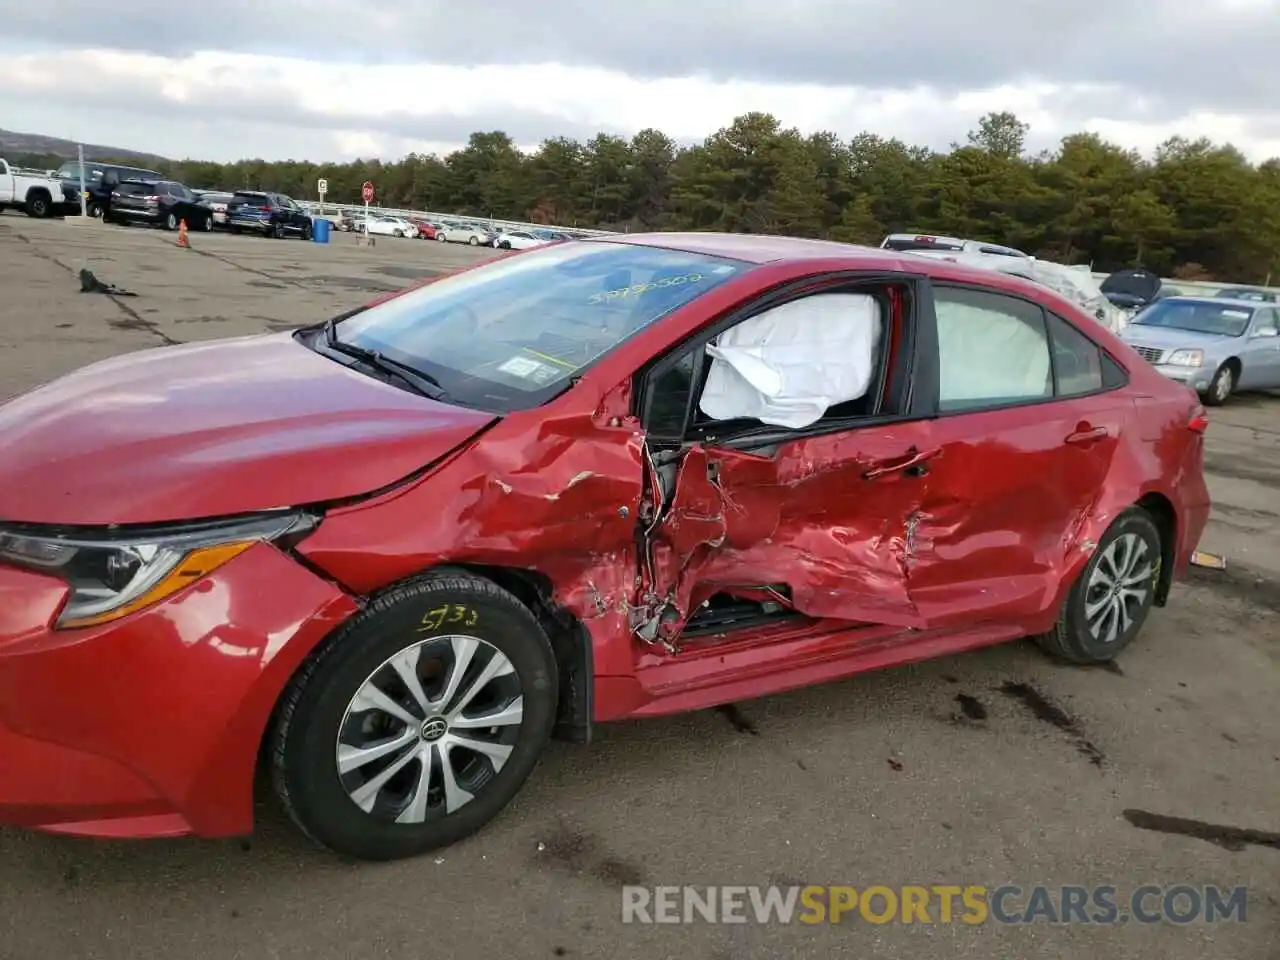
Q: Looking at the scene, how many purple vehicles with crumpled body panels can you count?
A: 0